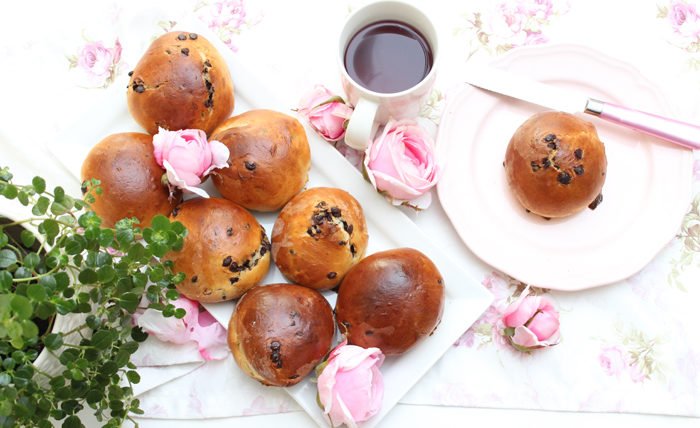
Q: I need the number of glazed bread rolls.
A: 8